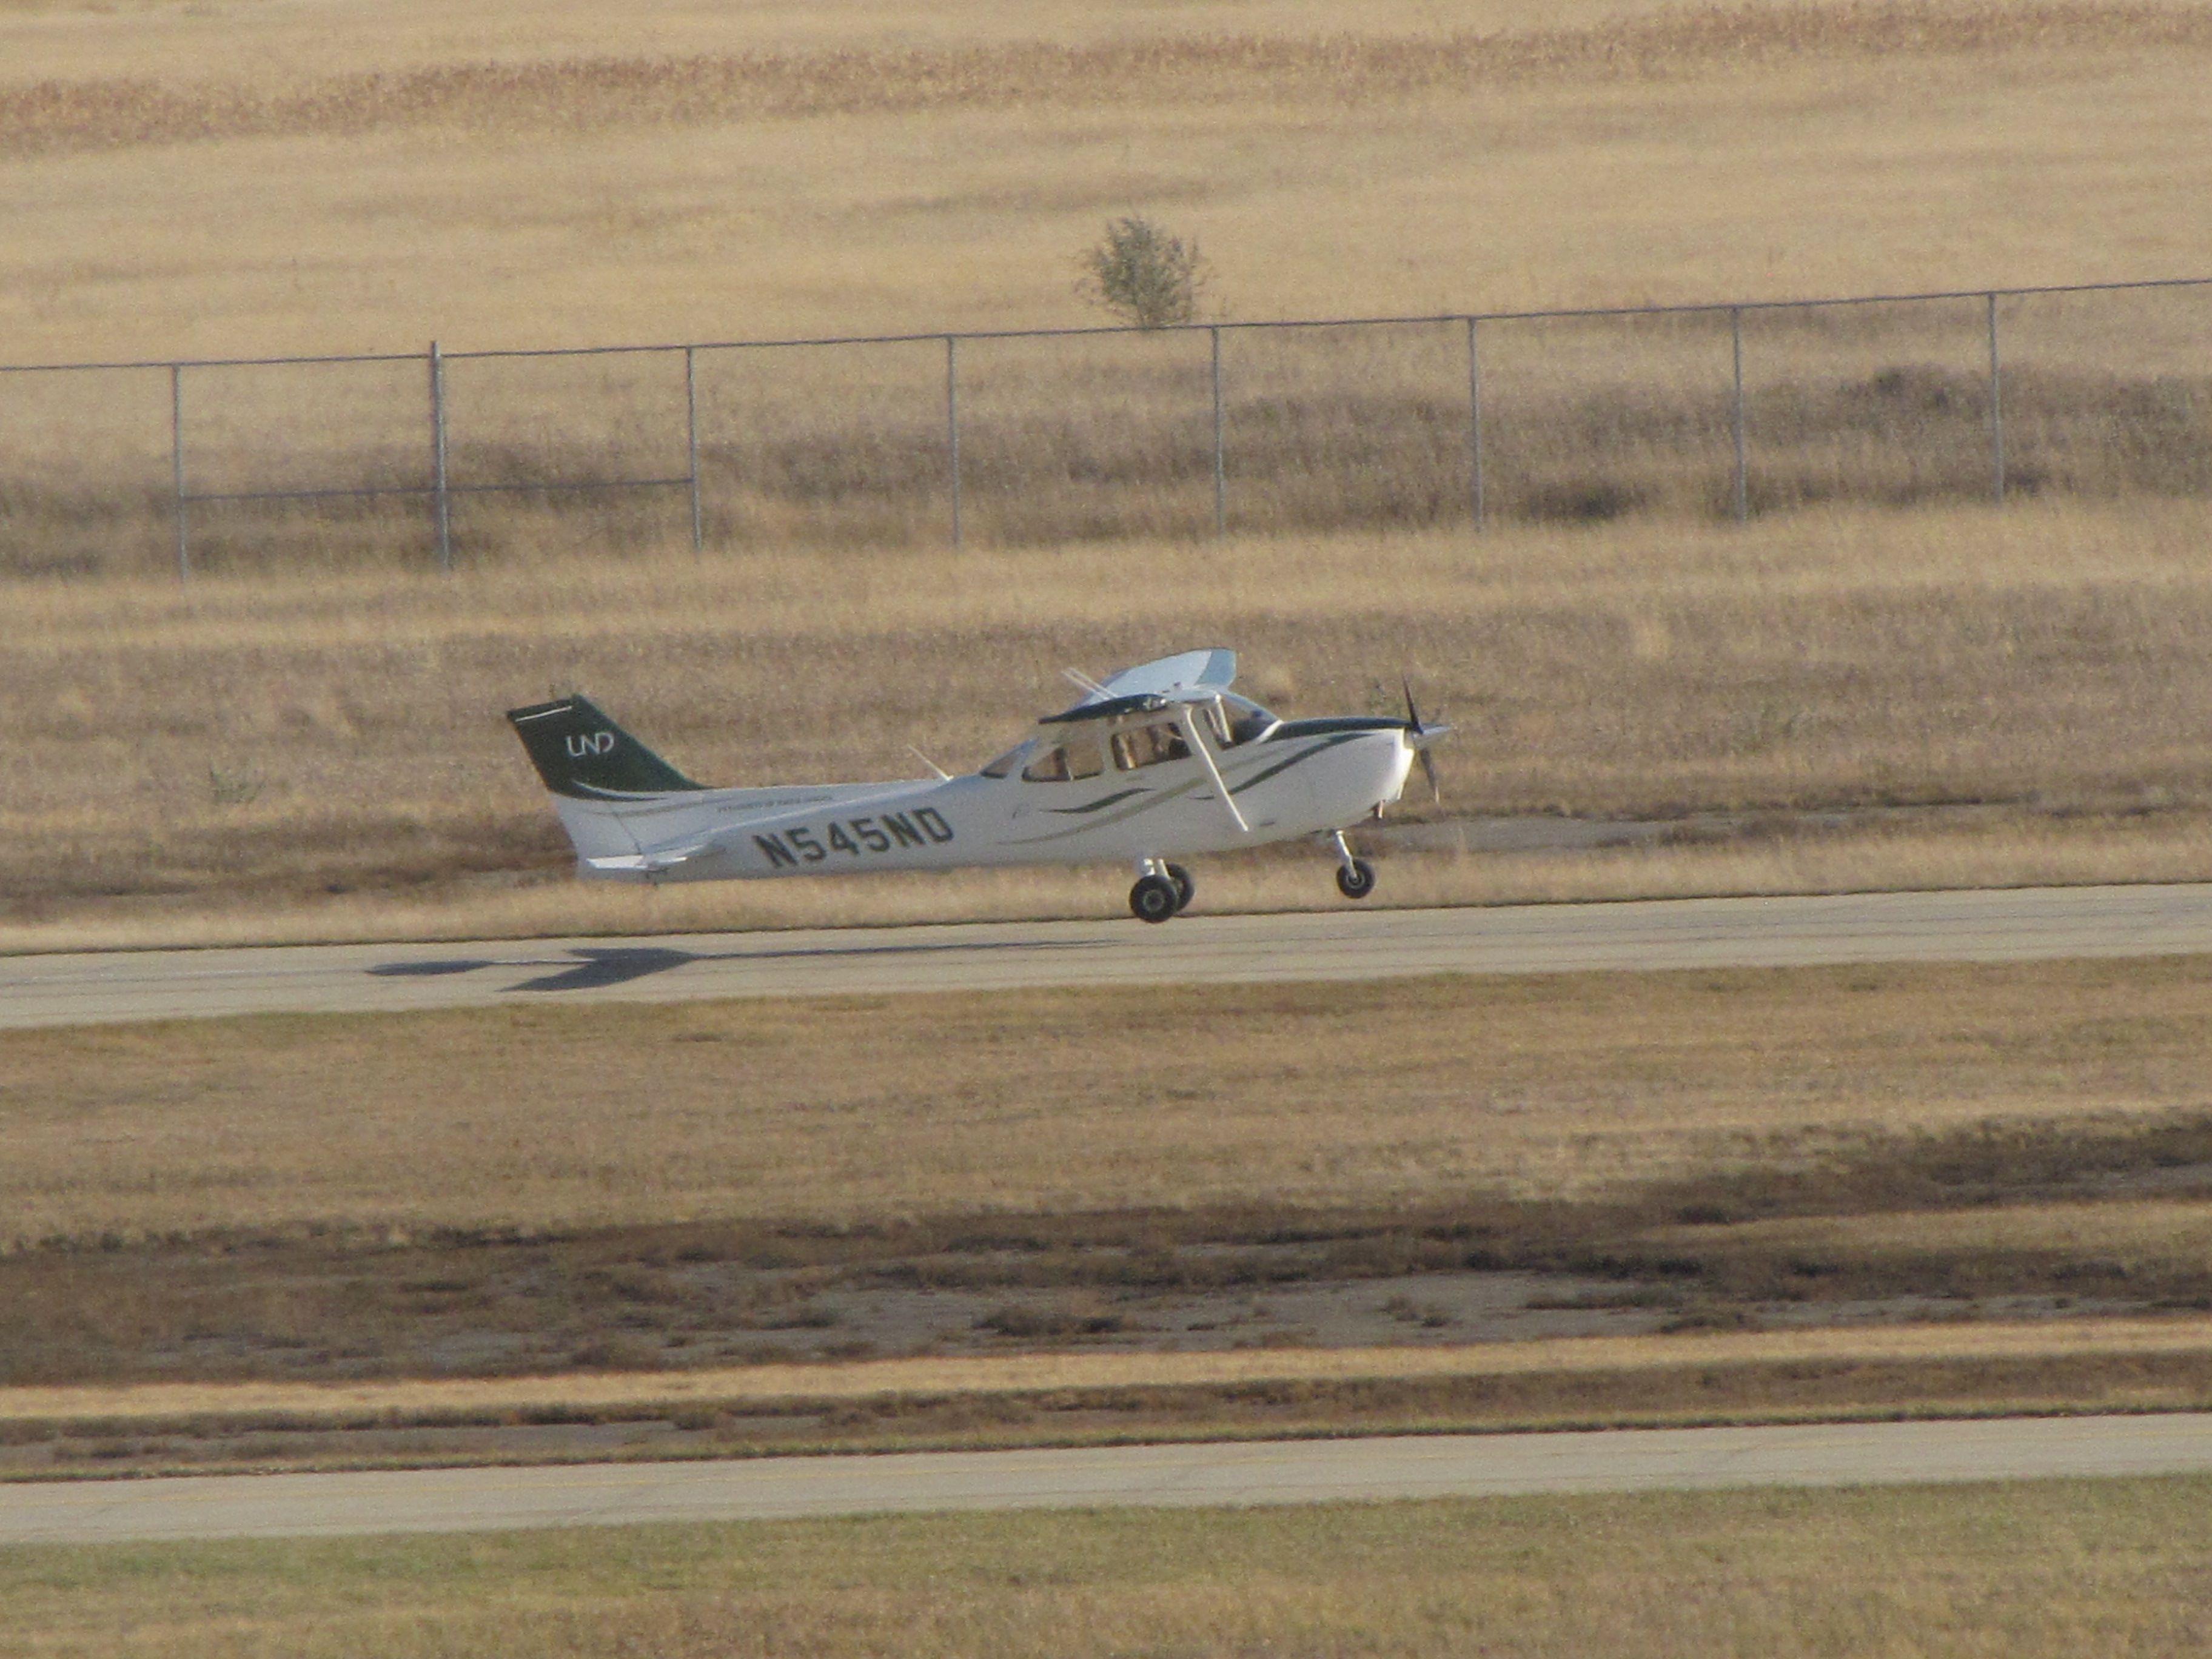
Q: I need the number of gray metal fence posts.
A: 8